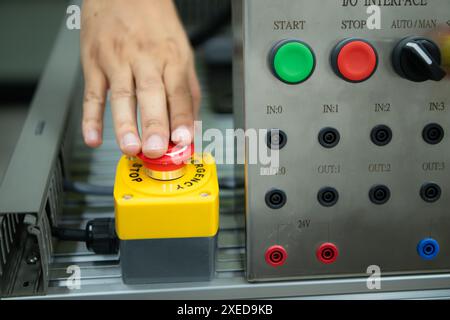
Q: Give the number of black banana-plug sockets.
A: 8